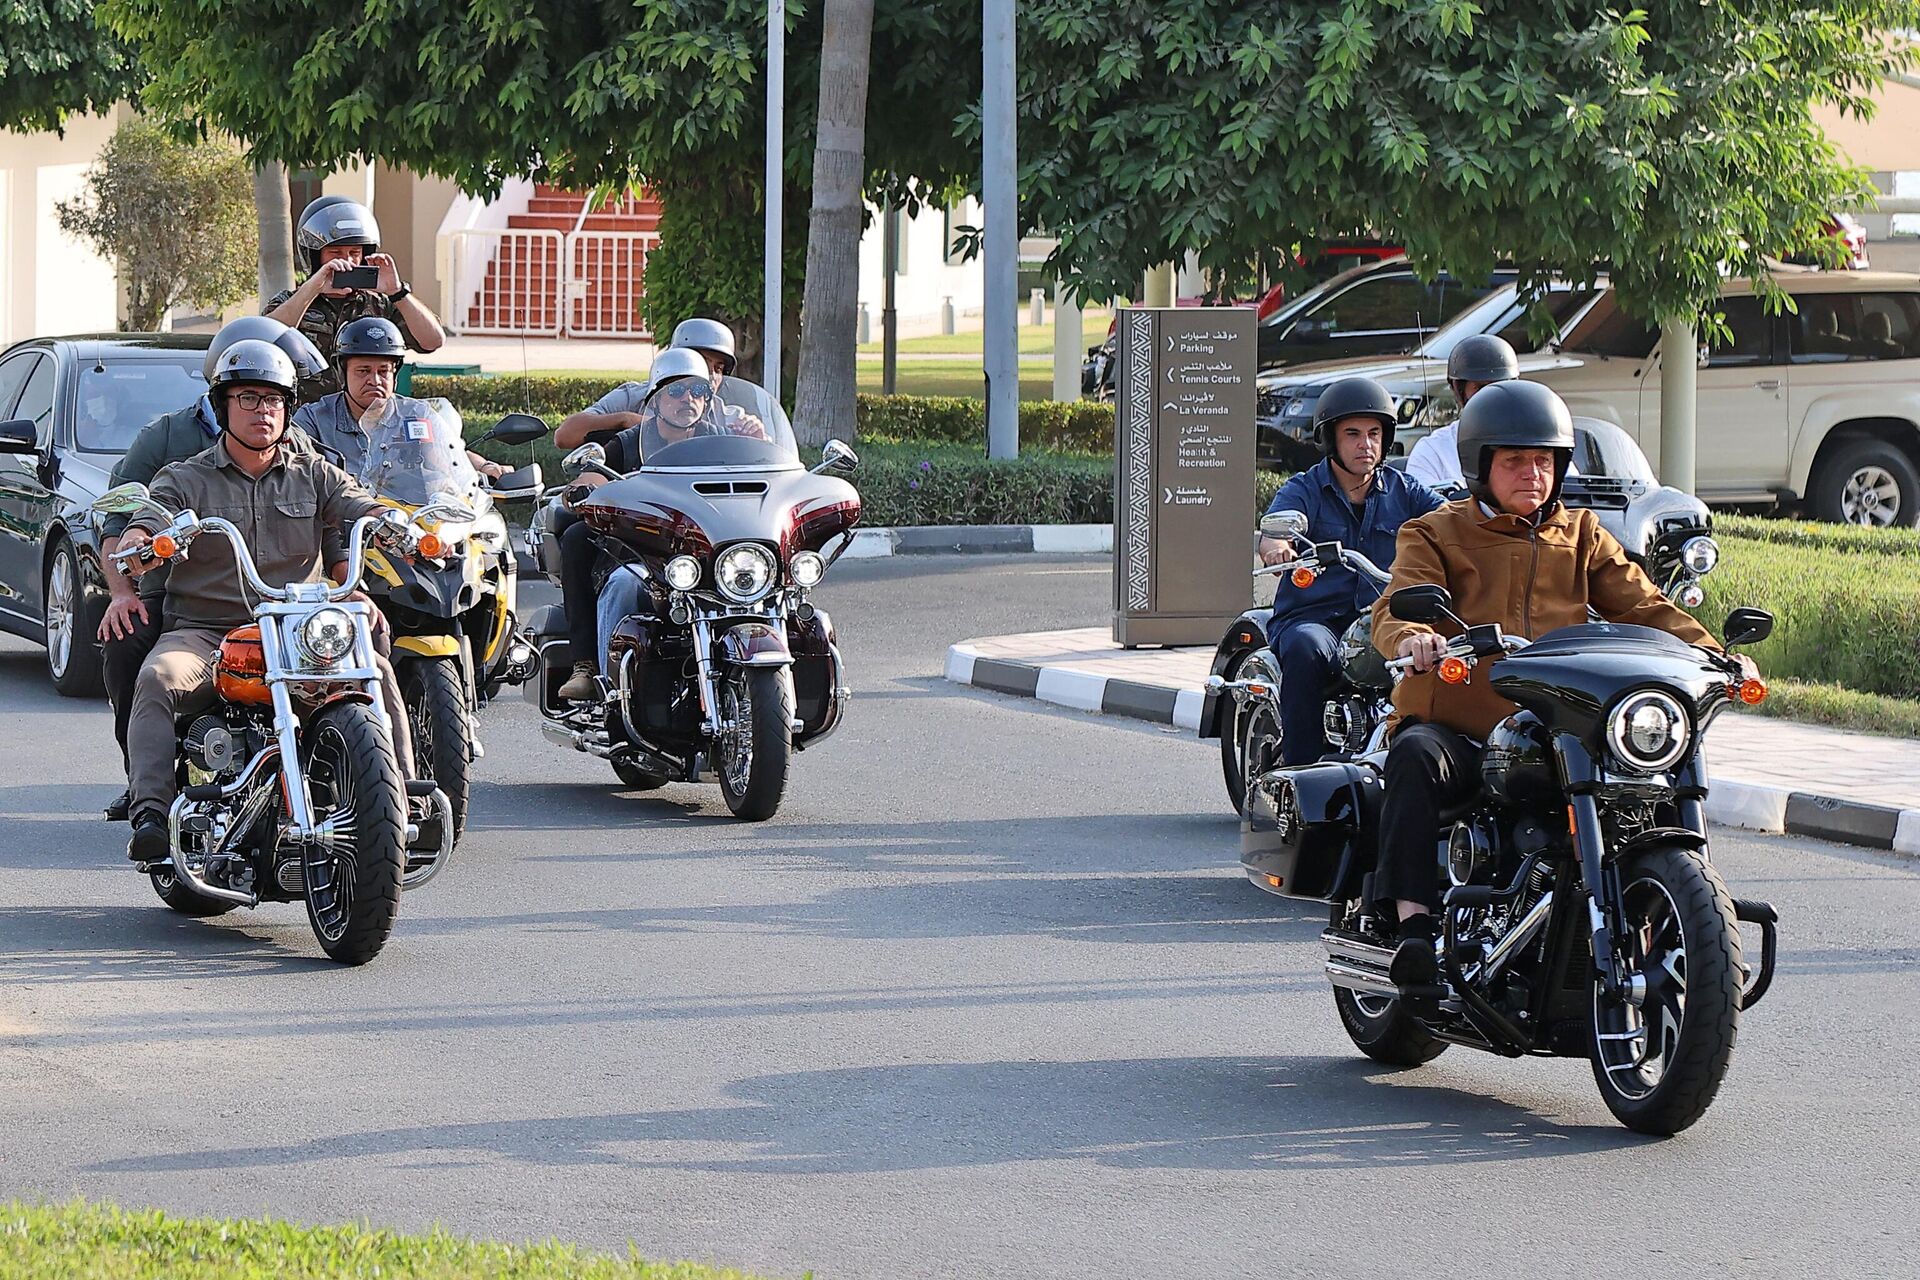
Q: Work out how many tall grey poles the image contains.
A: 2